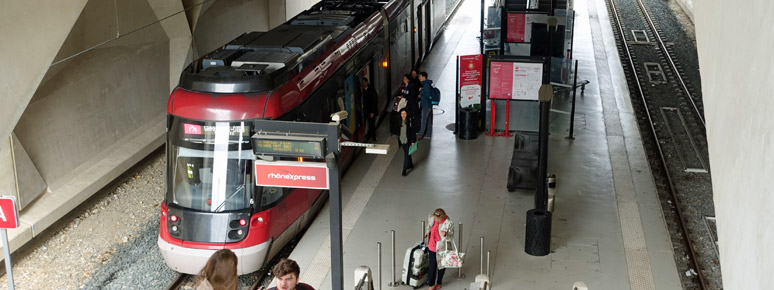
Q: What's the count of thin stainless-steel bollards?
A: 6